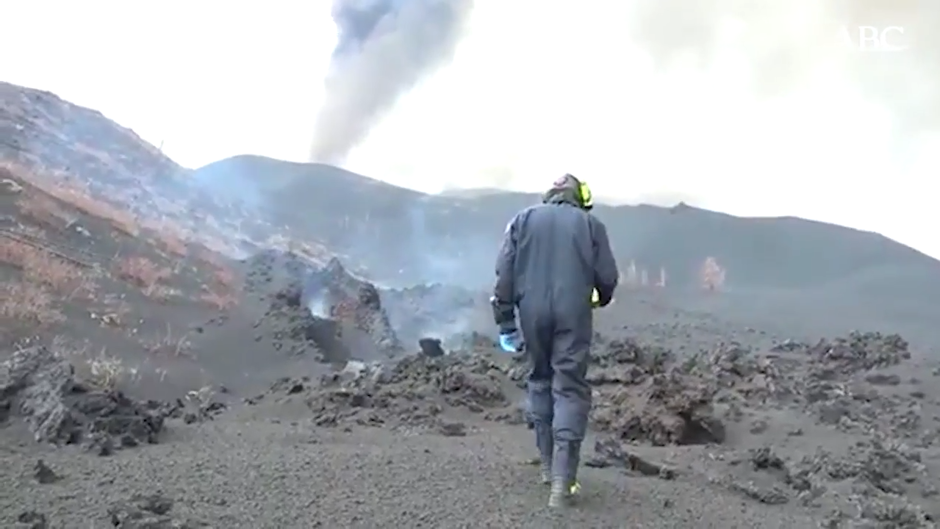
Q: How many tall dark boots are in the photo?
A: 2